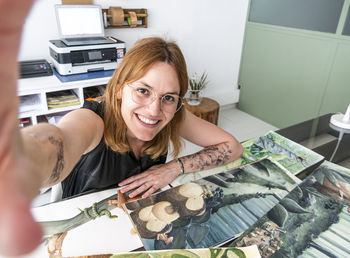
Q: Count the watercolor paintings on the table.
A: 5